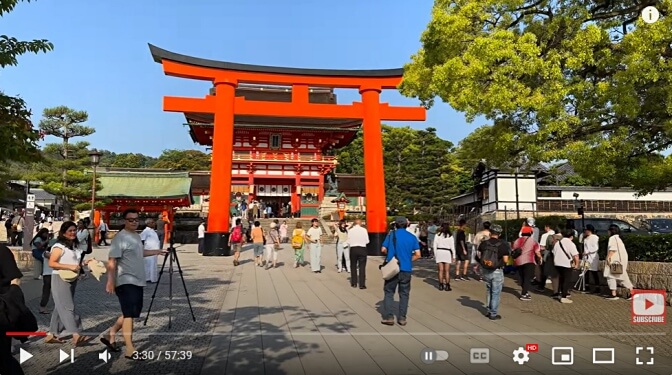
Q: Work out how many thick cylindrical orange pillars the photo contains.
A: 2